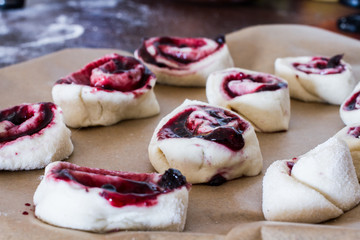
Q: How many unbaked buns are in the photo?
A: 10